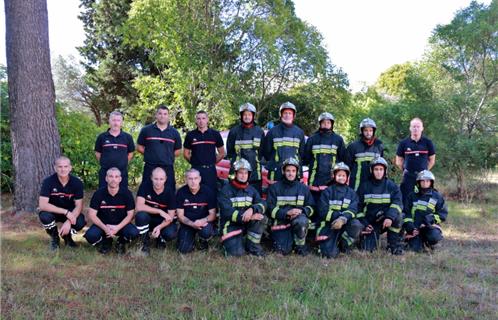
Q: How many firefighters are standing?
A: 8